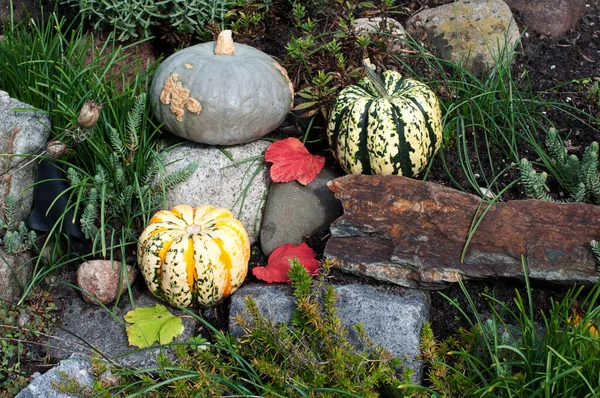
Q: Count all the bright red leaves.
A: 2